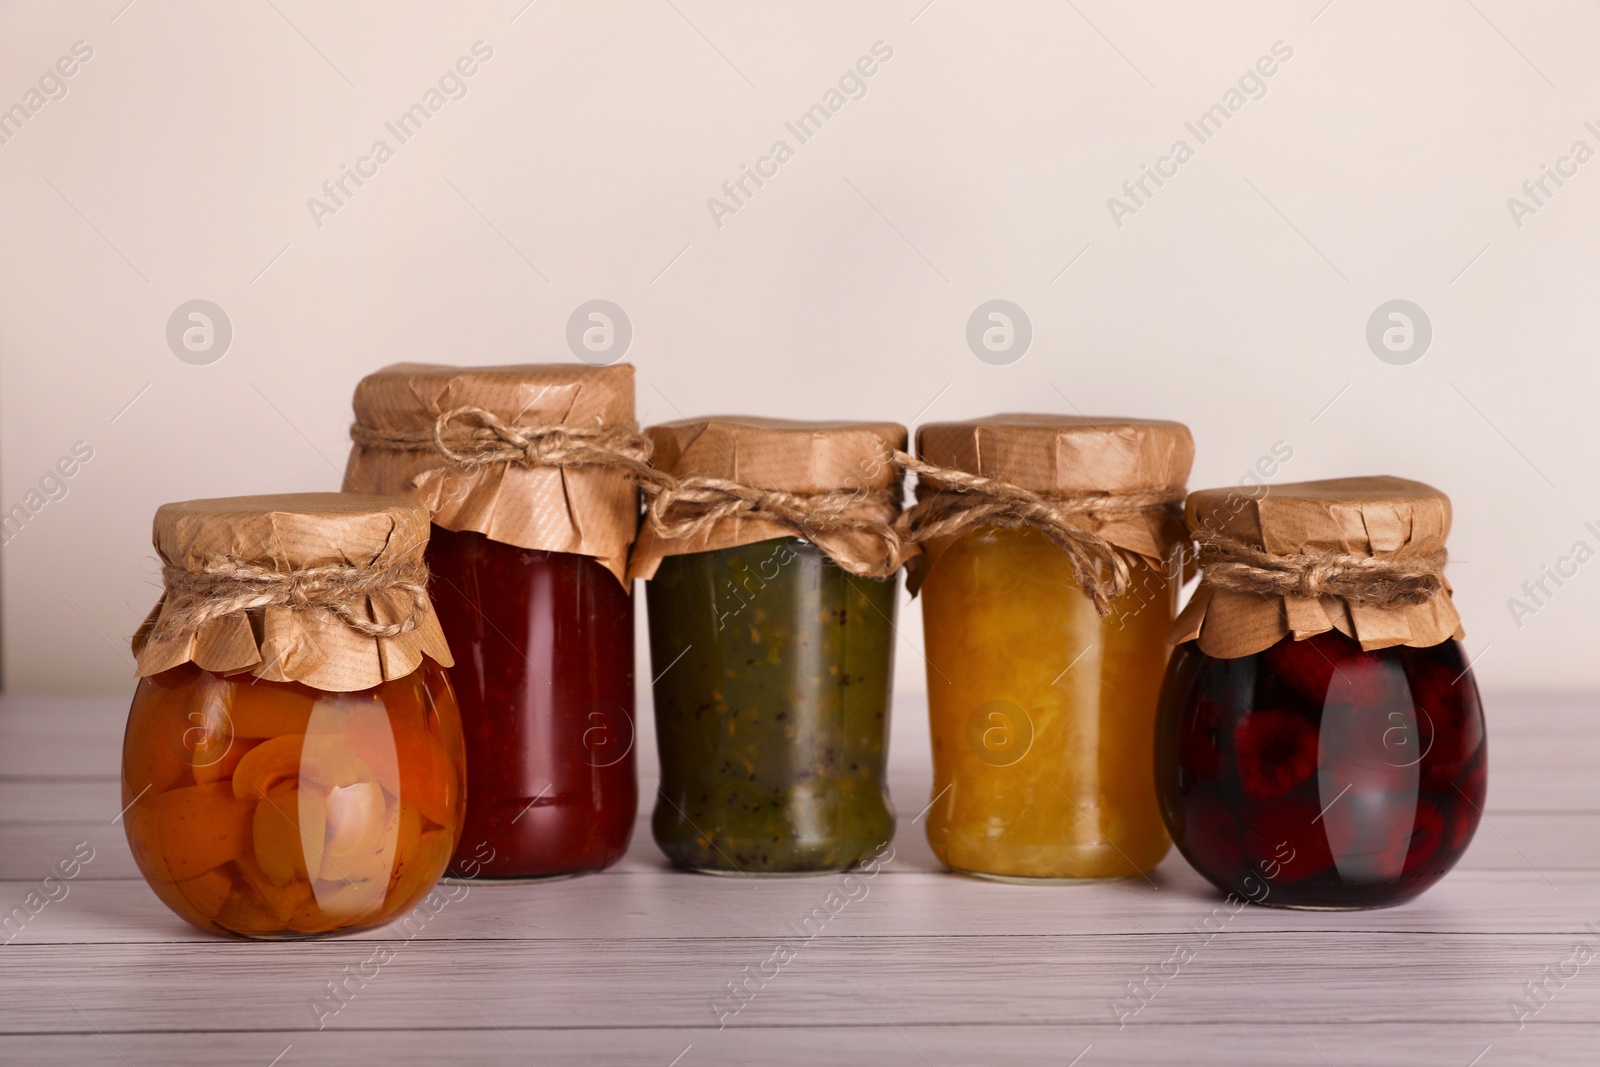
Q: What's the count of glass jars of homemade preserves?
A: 5